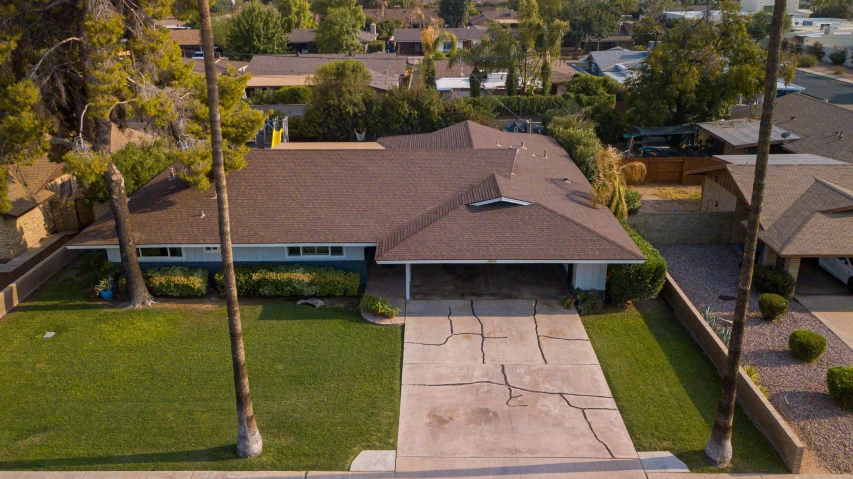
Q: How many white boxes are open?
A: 0